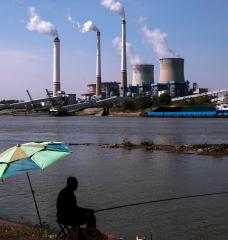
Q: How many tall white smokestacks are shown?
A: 3